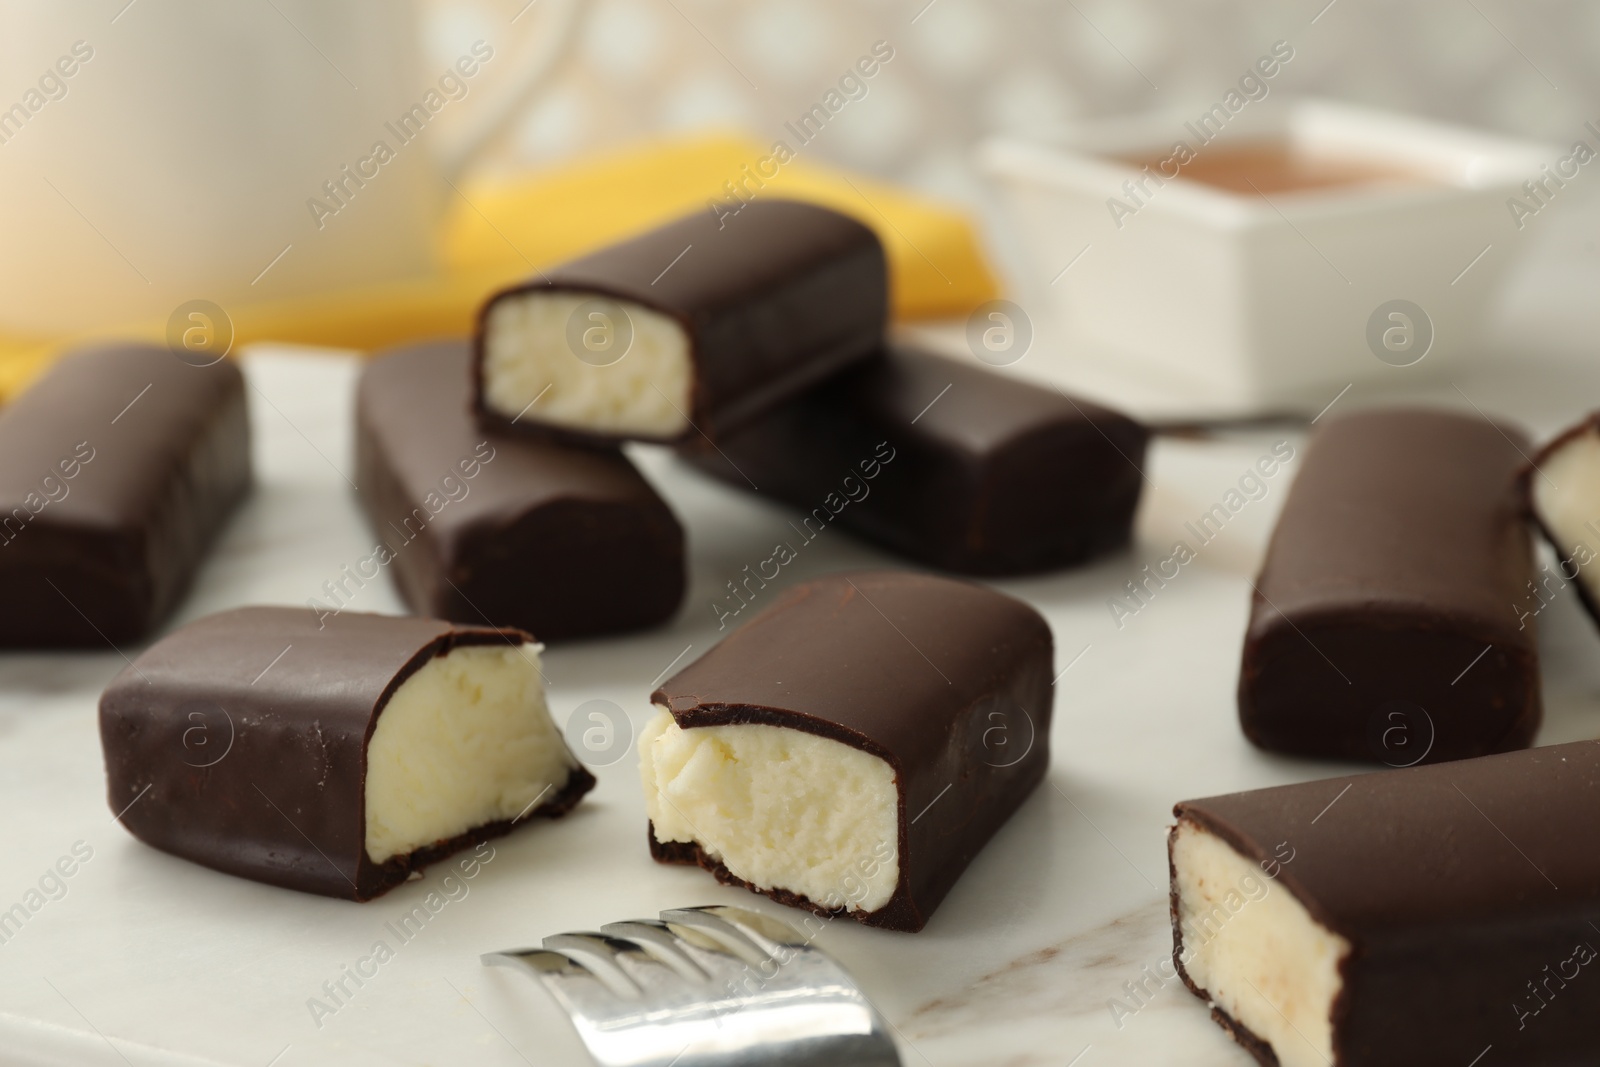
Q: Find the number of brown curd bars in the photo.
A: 9